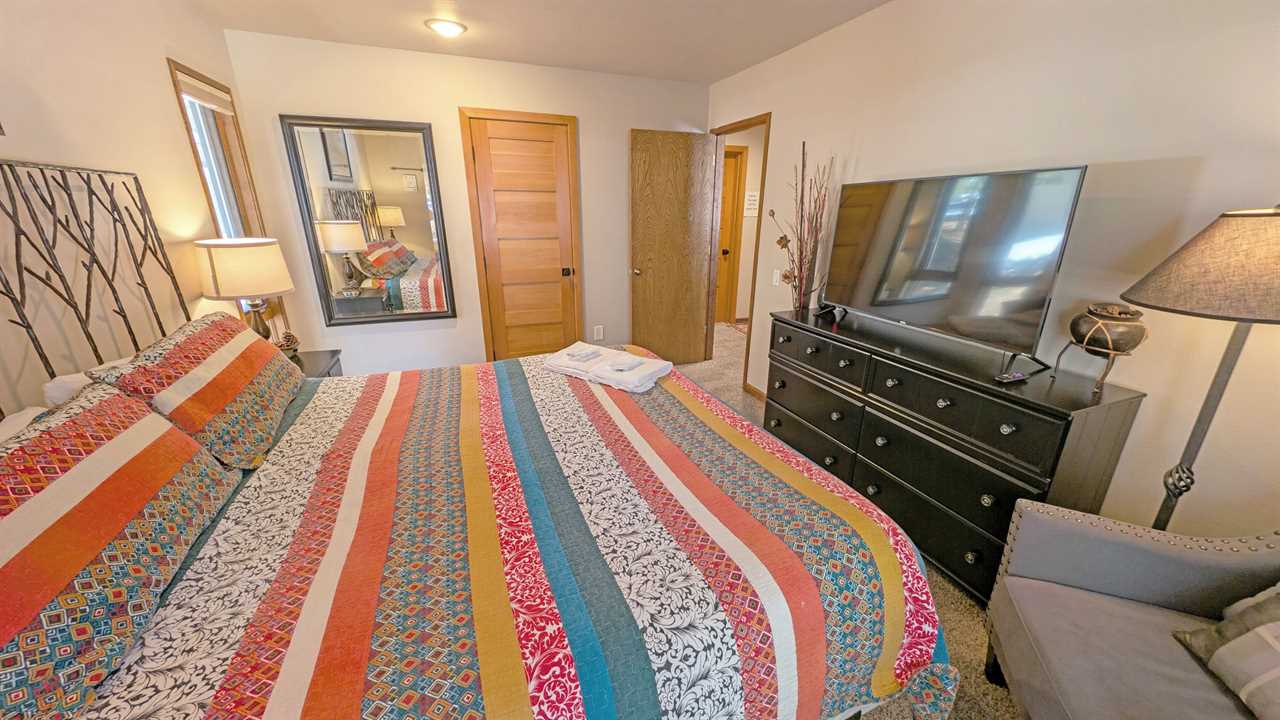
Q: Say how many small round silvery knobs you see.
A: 14